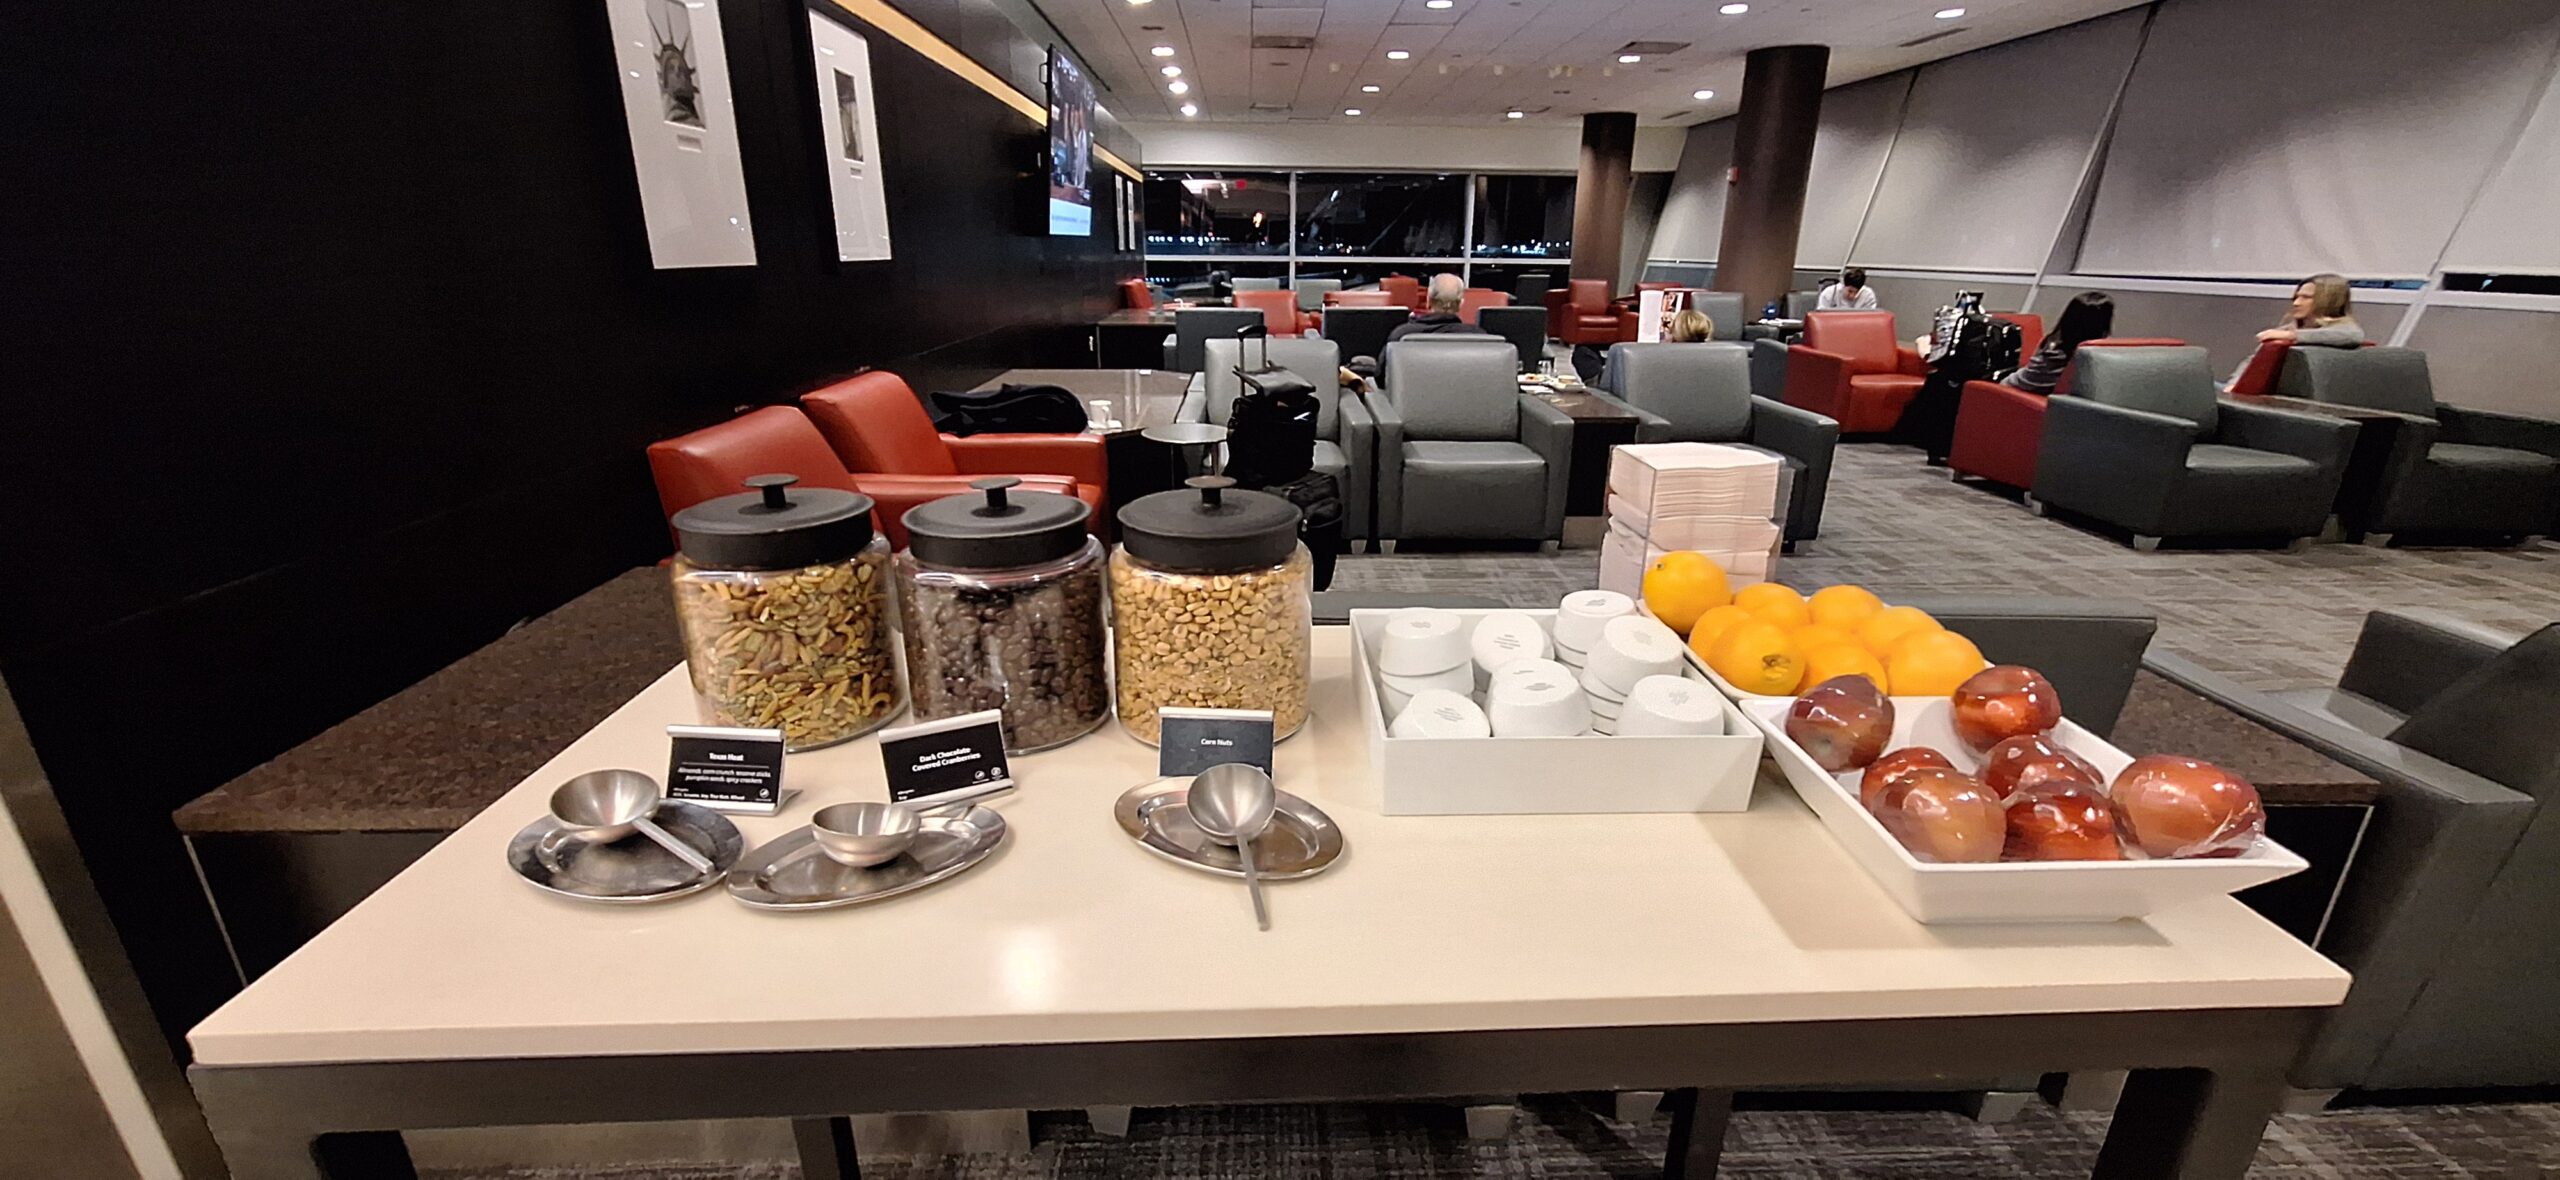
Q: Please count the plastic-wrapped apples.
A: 7